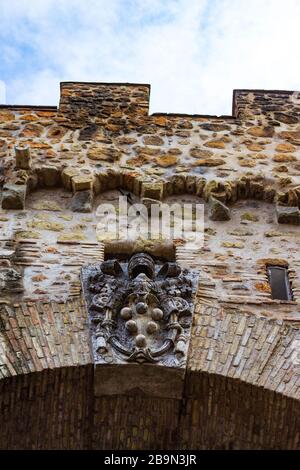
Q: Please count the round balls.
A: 6